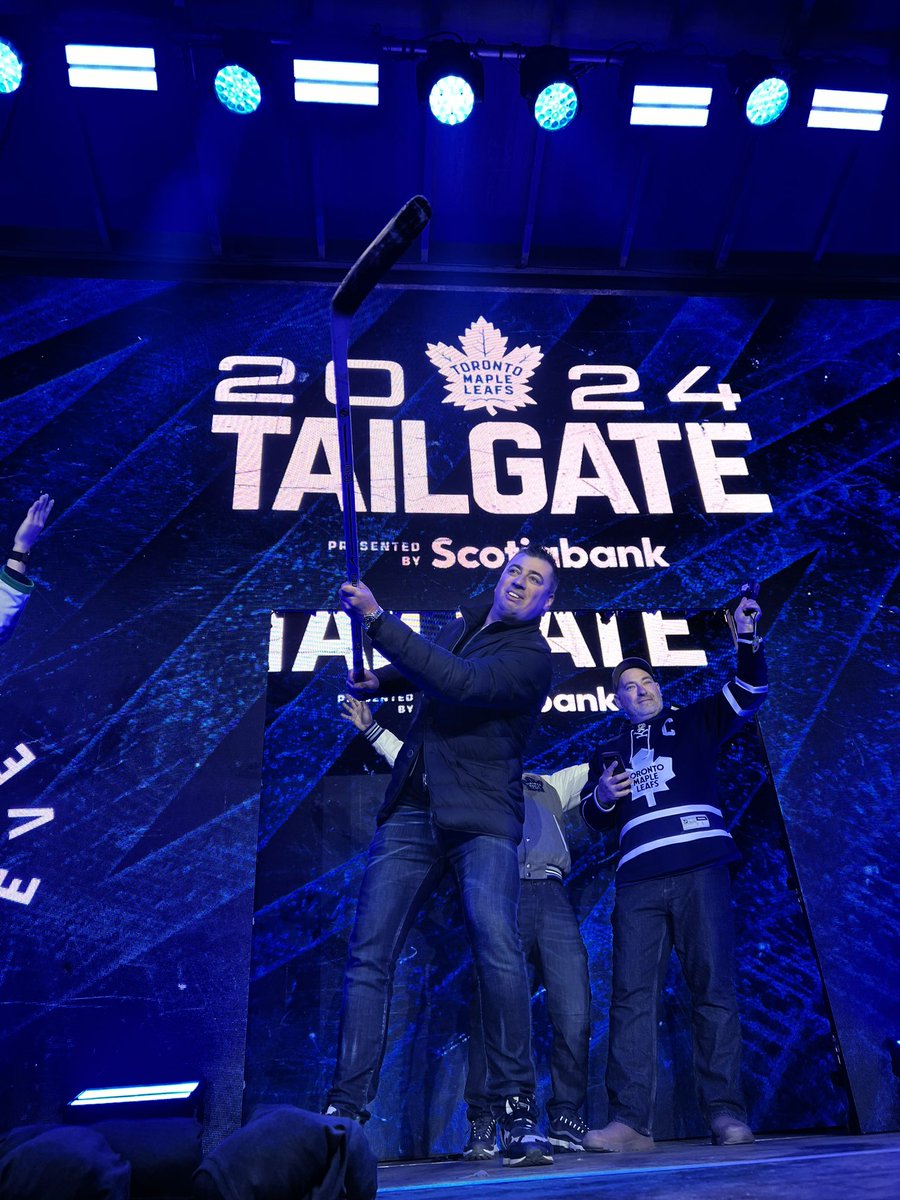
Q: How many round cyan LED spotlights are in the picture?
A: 5